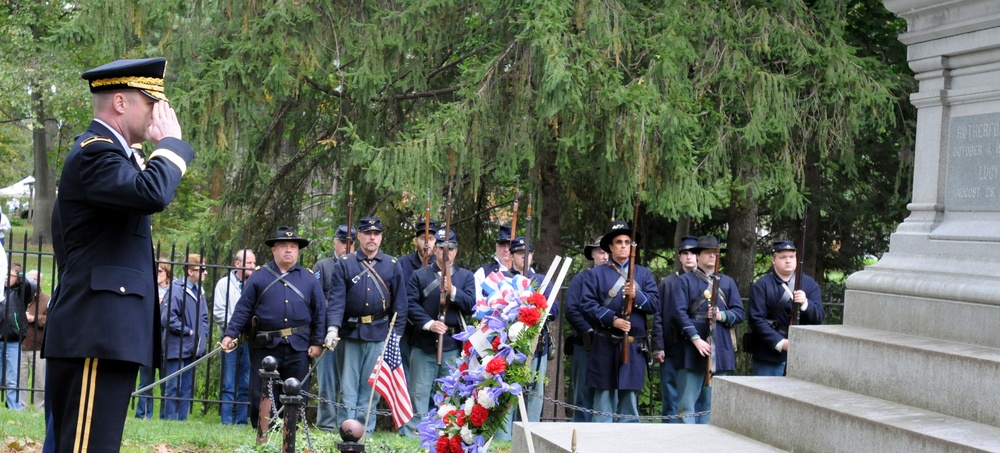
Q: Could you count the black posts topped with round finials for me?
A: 3